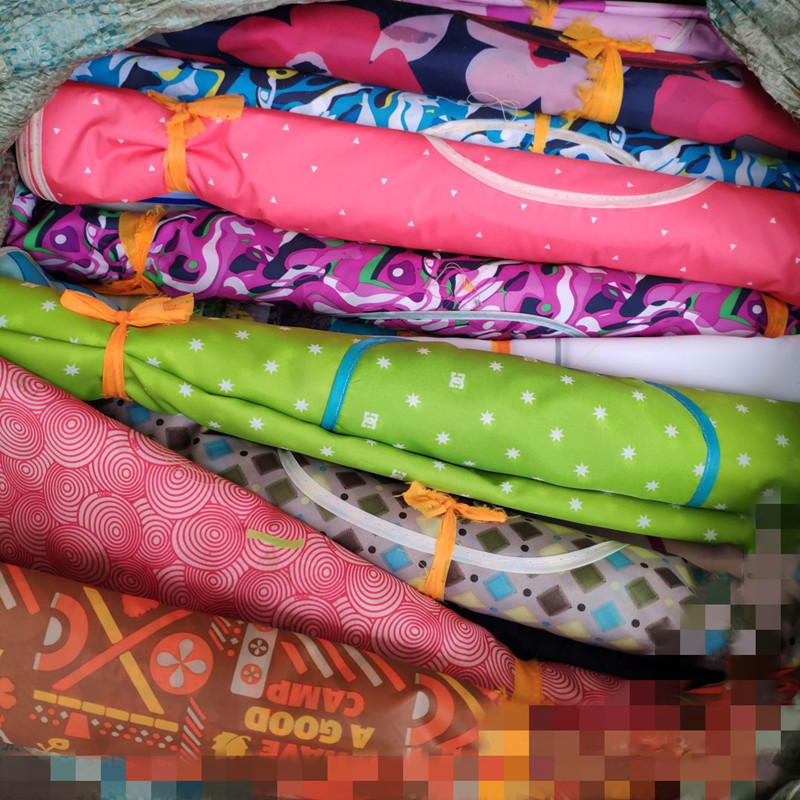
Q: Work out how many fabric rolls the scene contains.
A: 10